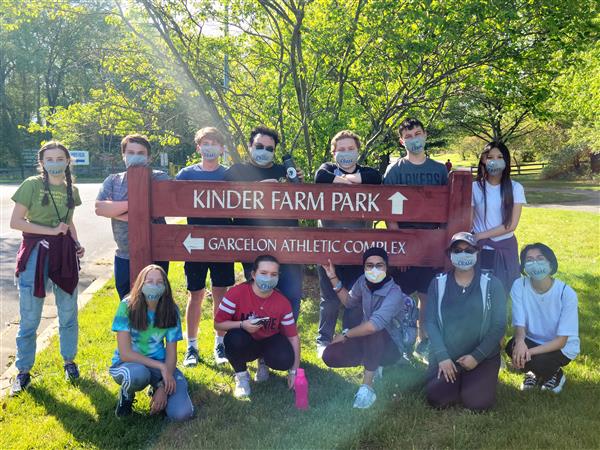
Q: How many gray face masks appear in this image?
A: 11